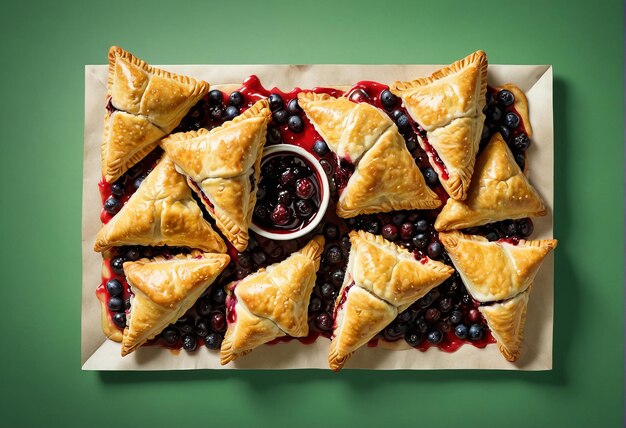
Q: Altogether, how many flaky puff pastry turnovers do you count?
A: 10